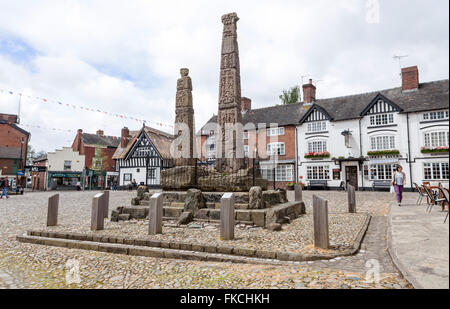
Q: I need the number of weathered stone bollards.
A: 8